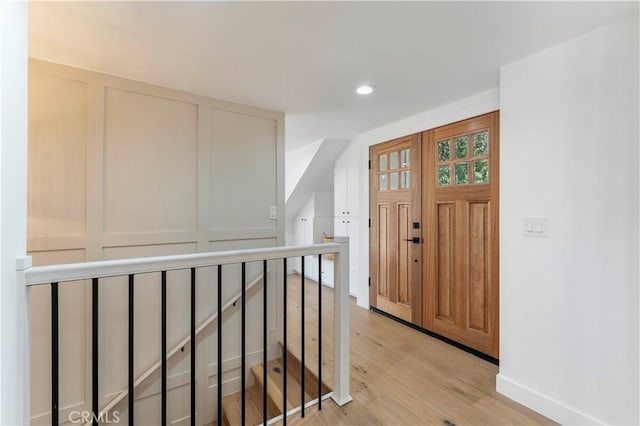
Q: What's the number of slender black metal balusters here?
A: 11